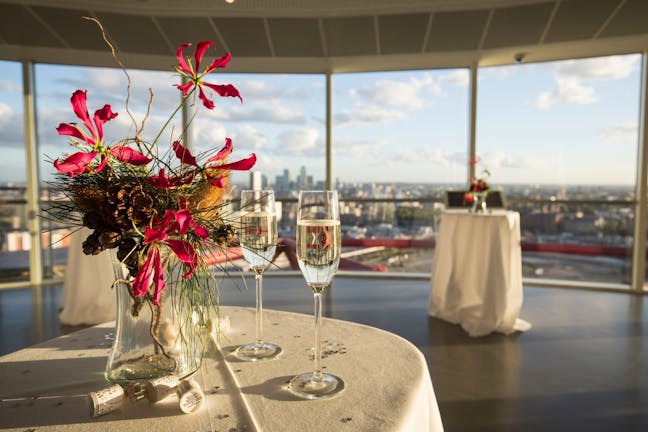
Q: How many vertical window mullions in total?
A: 5